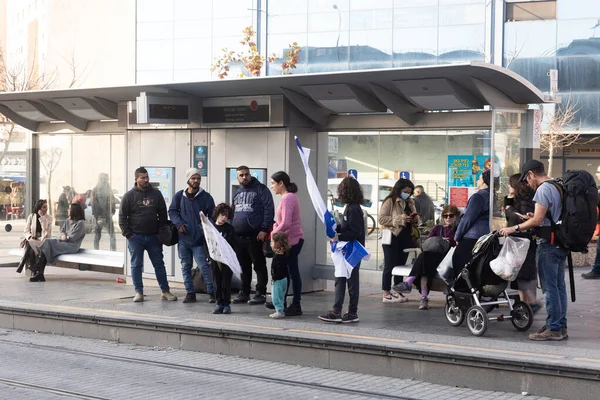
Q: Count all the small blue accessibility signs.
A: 2